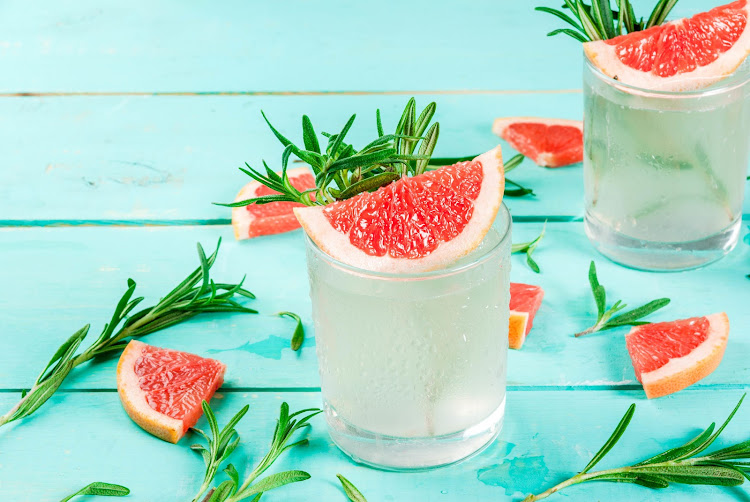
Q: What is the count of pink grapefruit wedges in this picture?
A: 7